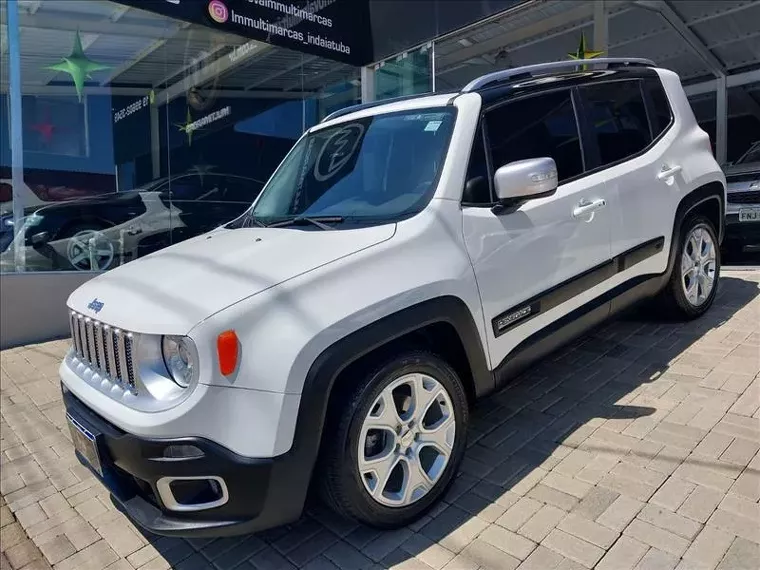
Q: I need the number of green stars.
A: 3